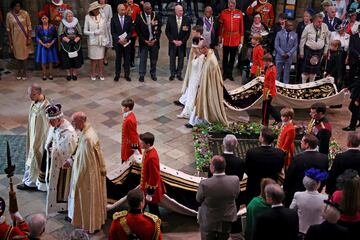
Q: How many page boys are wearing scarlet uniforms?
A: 5